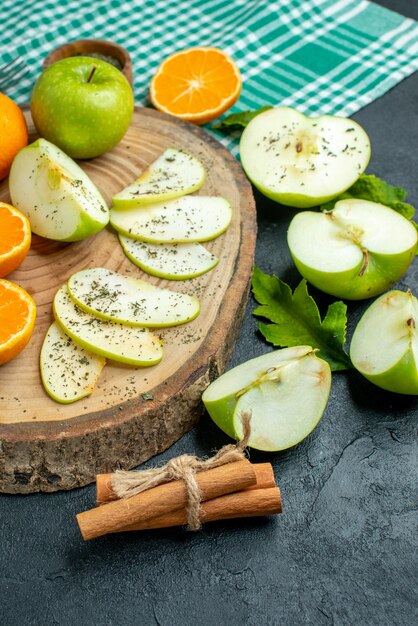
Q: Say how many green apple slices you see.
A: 6